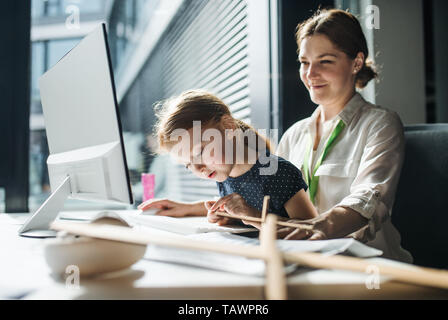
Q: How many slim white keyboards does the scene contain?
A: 1